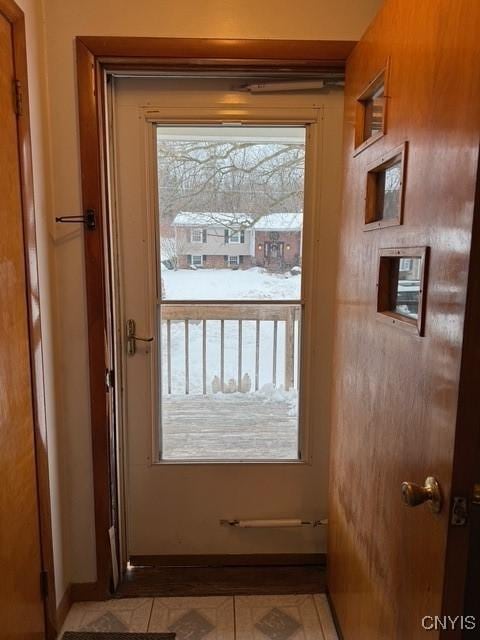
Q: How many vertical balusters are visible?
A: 7